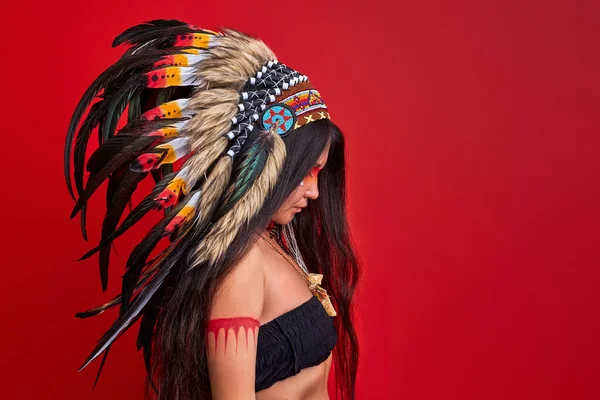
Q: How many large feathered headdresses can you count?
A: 1